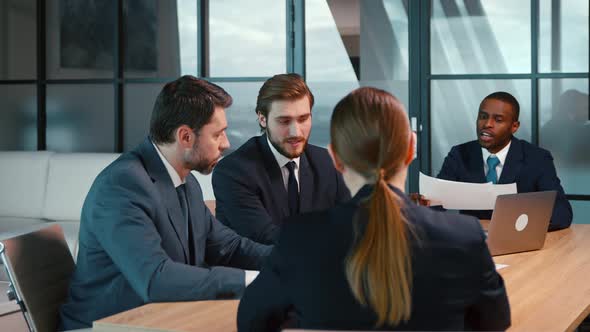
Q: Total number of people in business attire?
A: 4